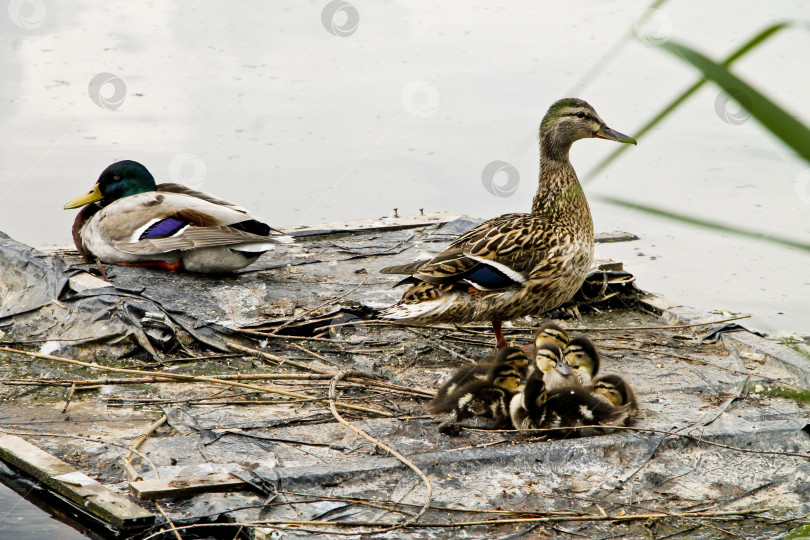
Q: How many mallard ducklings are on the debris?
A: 7